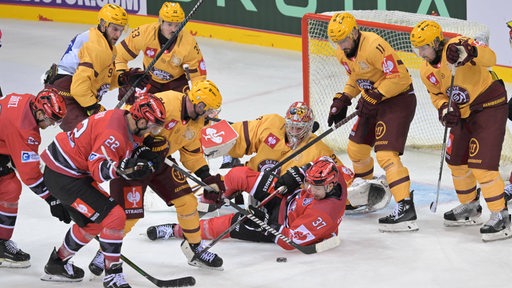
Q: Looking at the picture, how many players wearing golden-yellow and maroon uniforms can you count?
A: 6